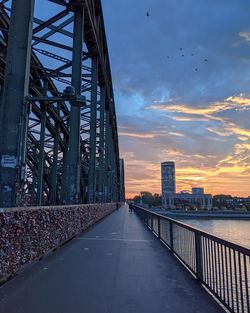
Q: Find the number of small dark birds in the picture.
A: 7